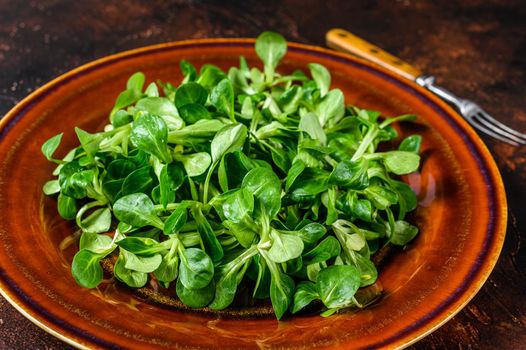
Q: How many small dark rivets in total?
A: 3